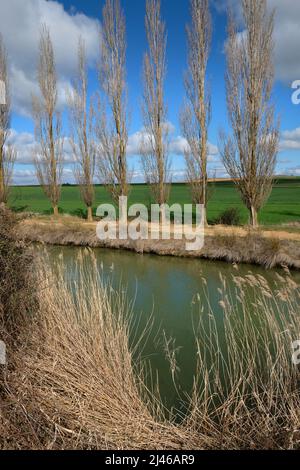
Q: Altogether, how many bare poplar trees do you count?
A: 7